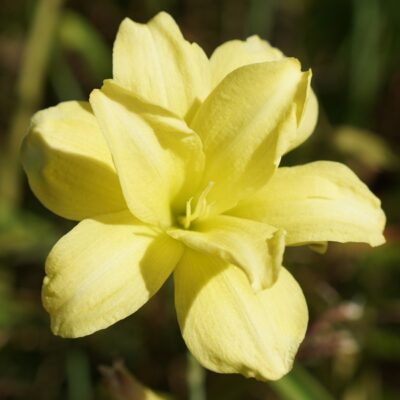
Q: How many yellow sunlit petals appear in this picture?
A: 9